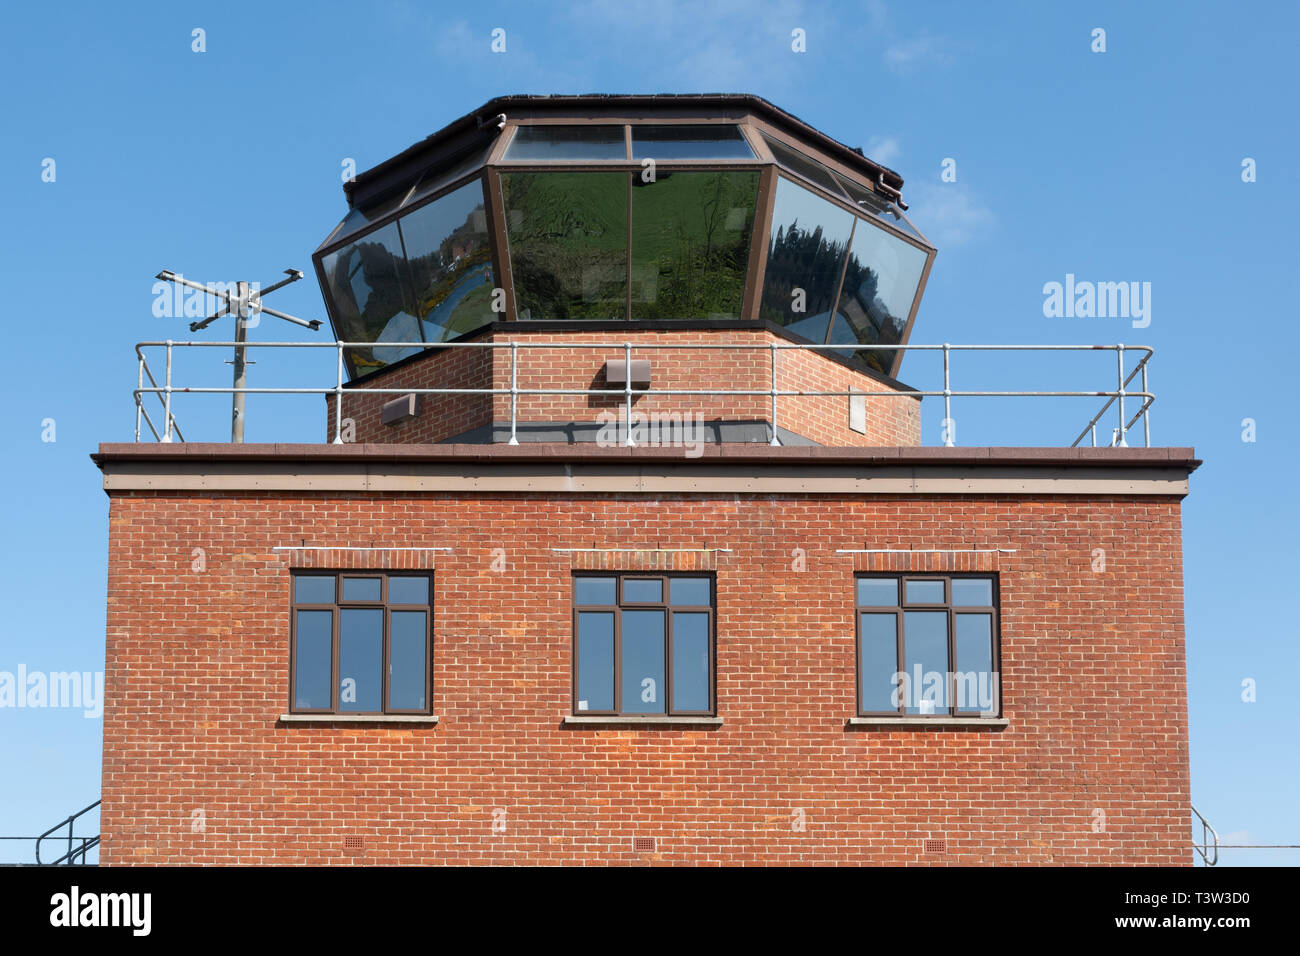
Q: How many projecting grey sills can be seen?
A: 3